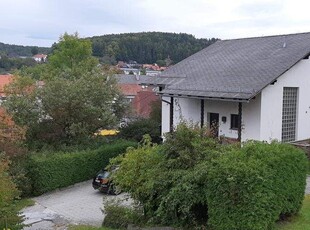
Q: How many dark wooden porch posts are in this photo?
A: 3